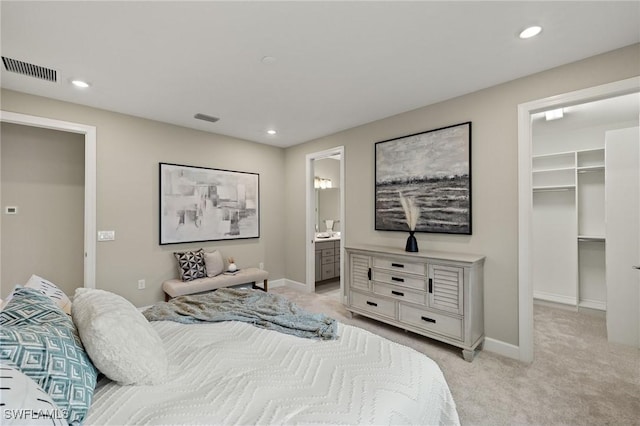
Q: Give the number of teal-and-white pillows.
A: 1